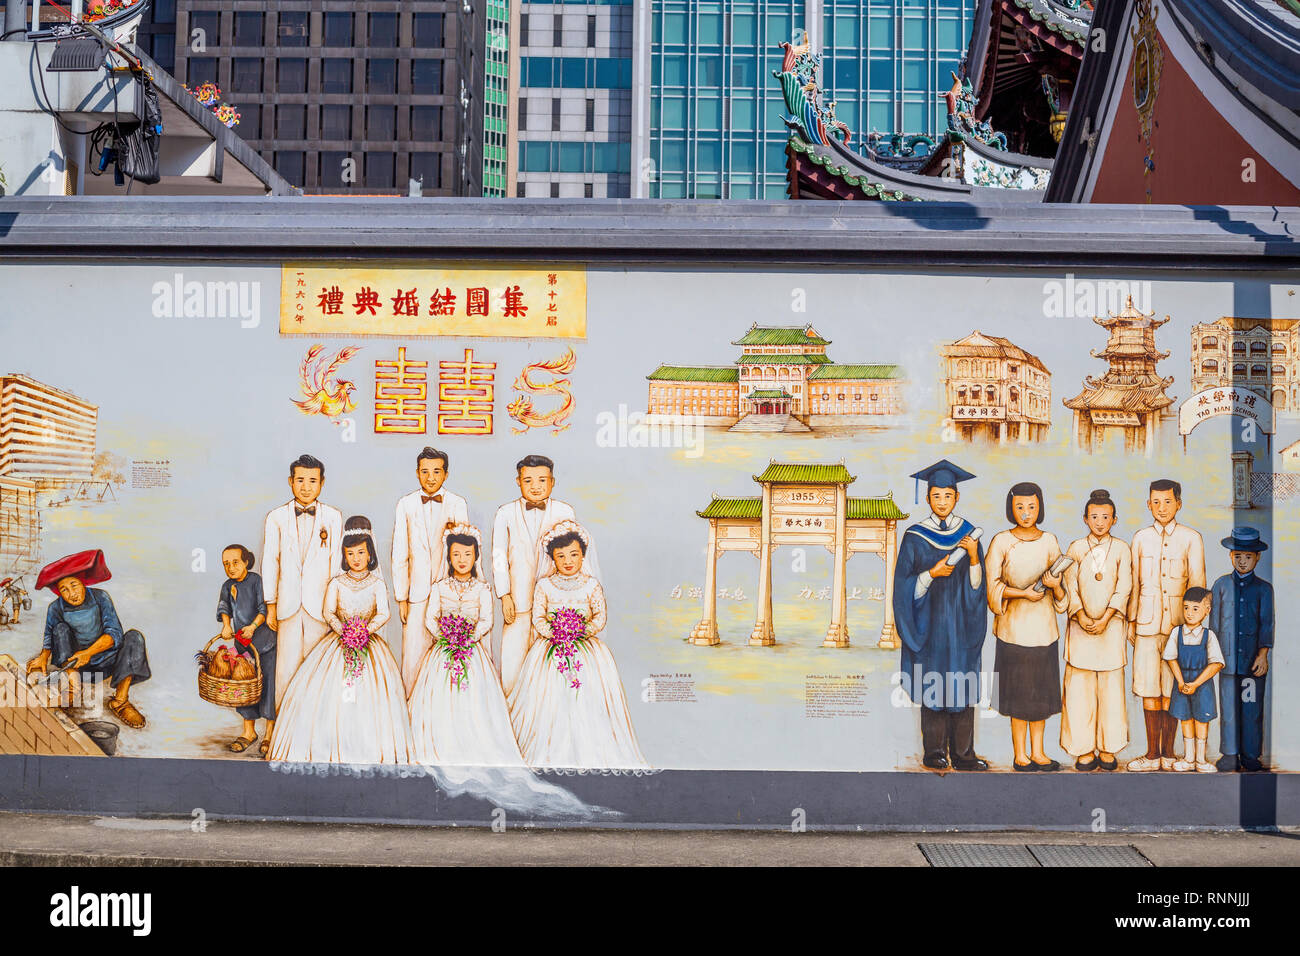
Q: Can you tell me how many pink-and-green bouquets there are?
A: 3